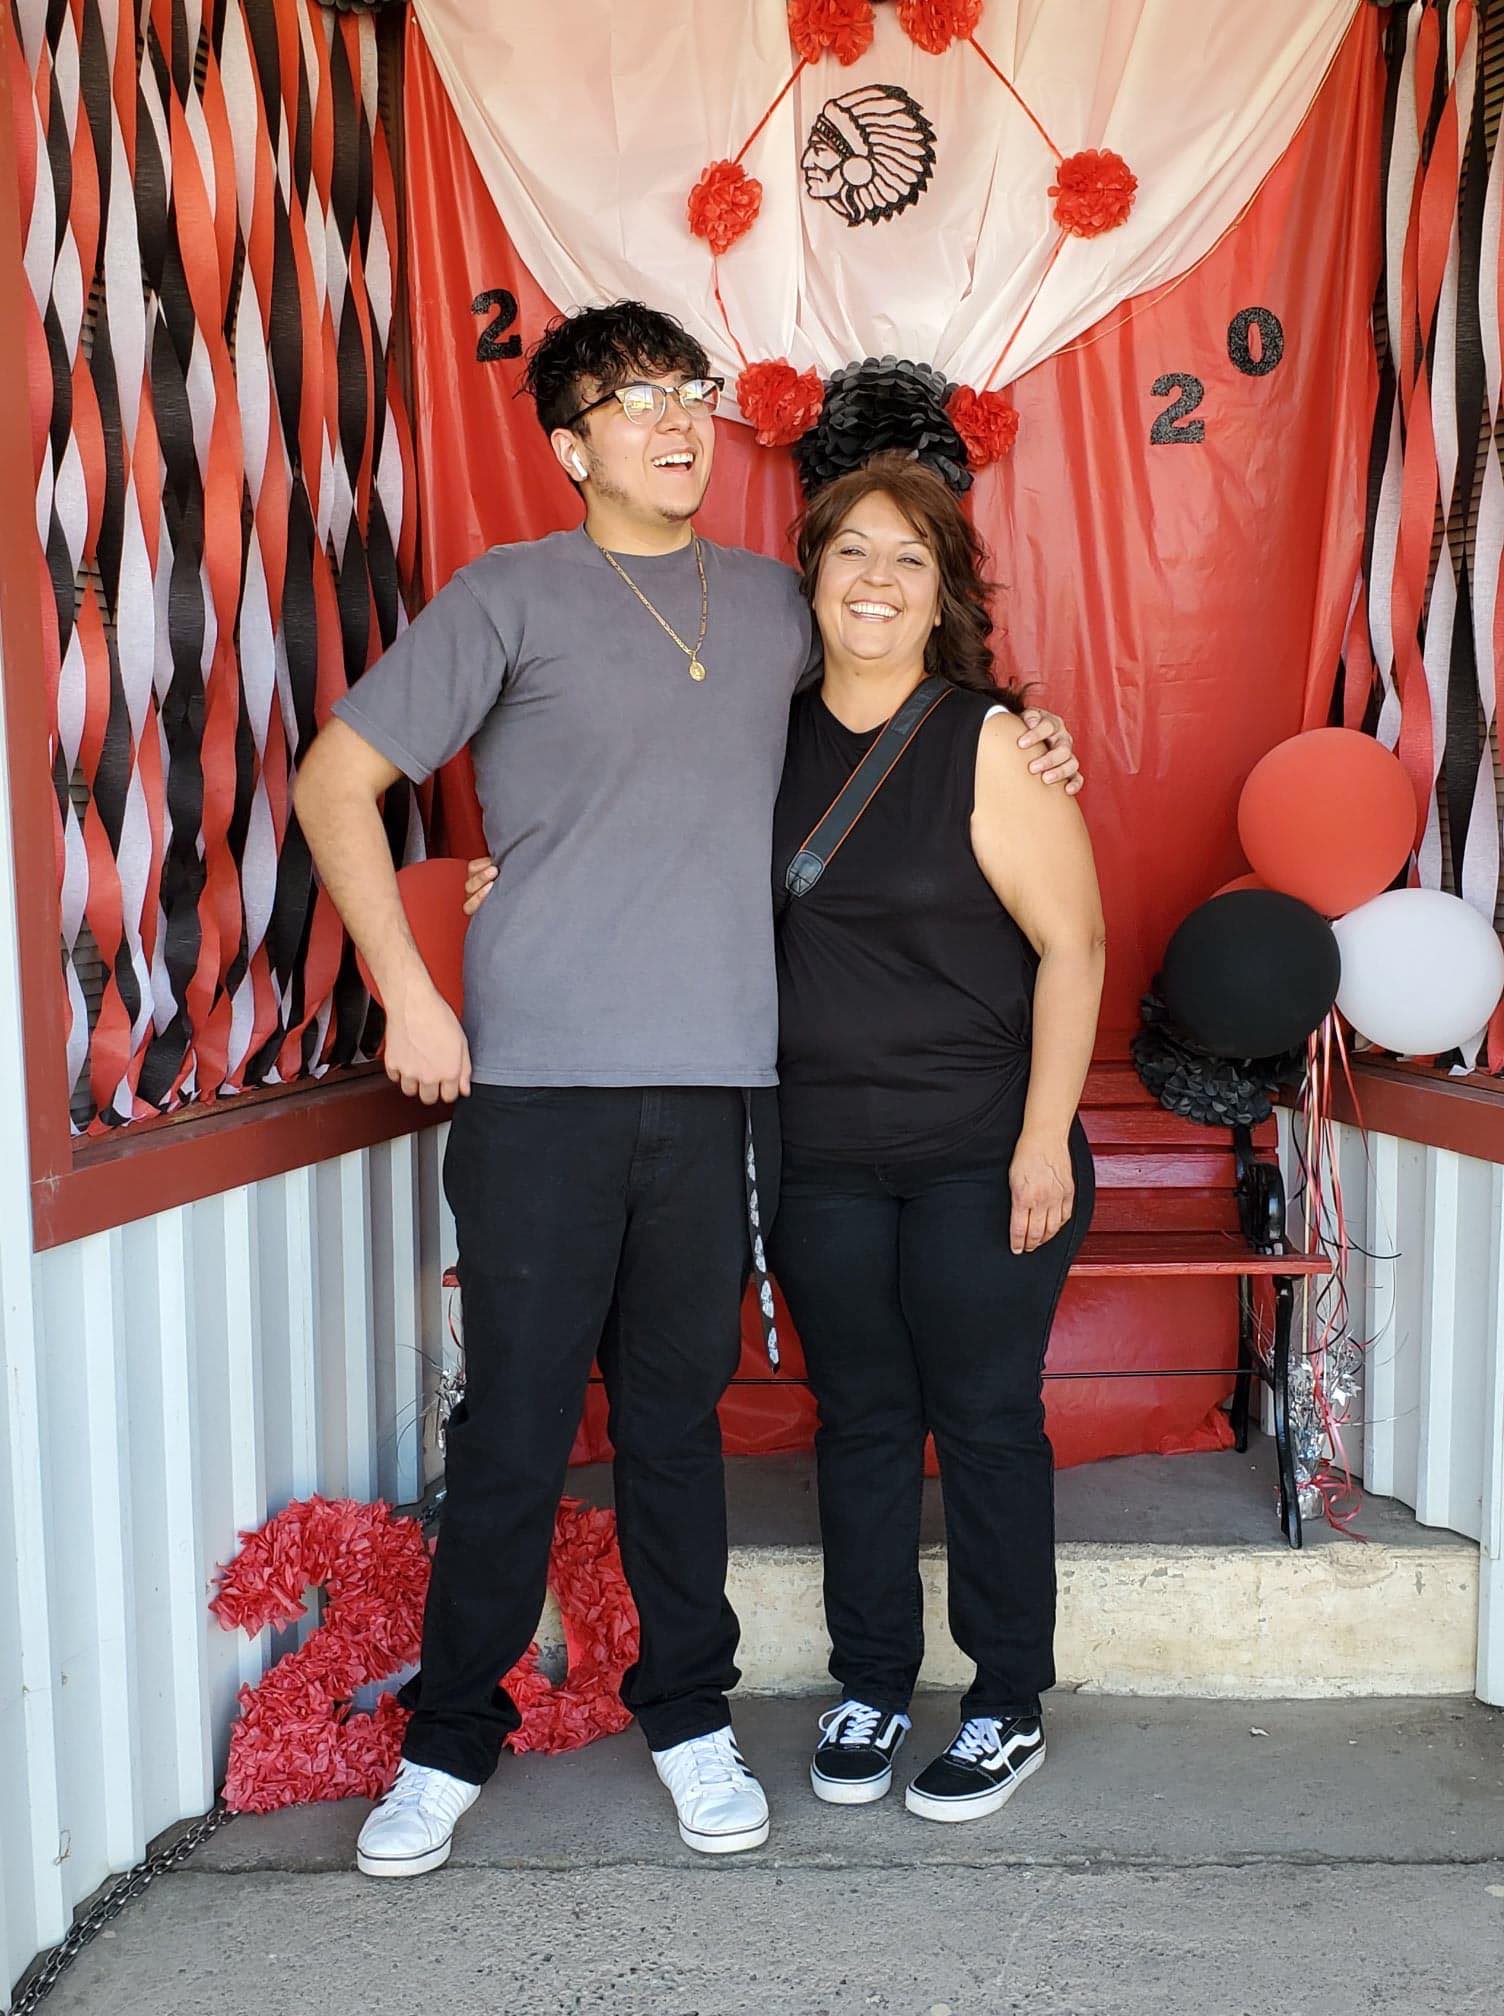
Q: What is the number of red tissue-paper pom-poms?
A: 6